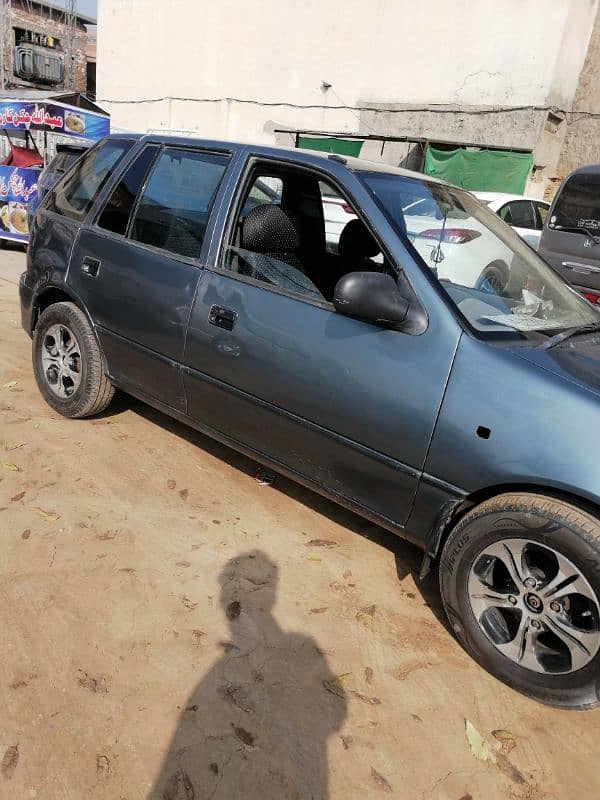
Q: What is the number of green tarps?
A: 2